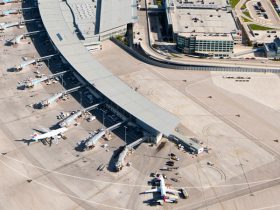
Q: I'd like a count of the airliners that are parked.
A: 2